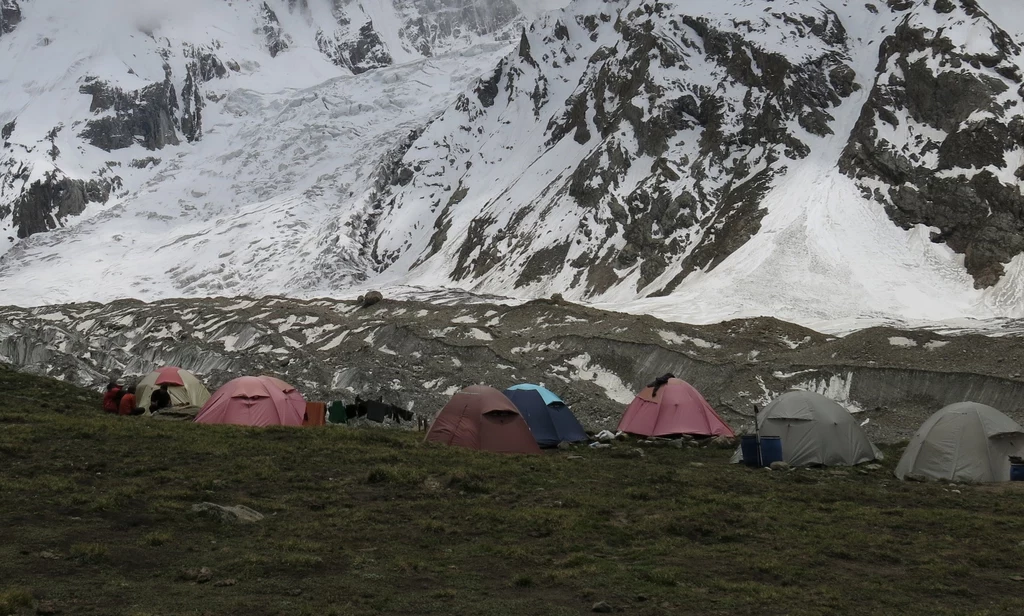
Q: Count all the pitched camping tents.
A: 7